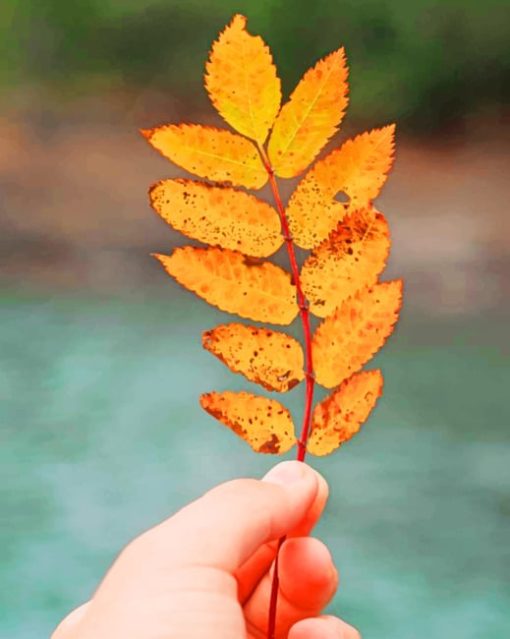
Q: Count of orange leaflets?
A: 11